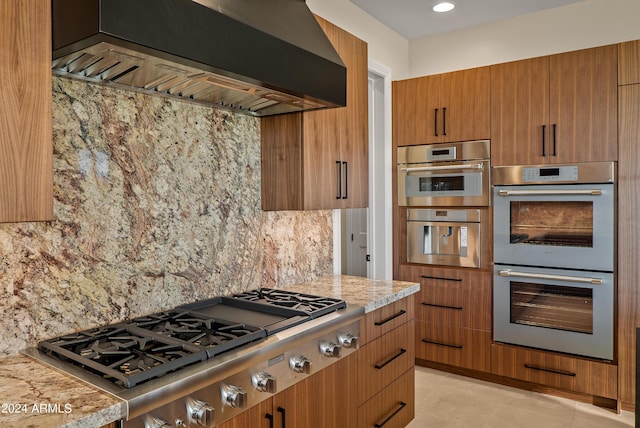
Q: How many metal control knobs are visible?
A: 7